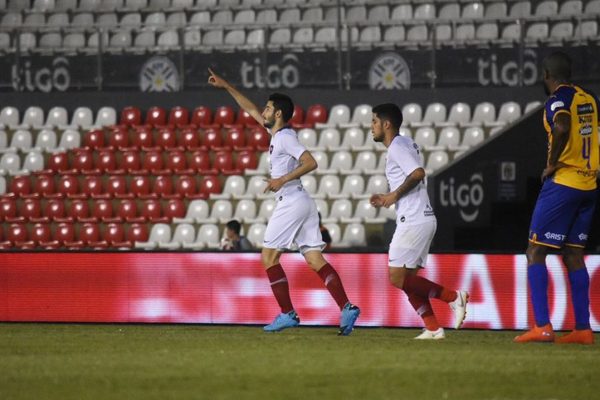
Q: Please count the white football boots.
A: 2